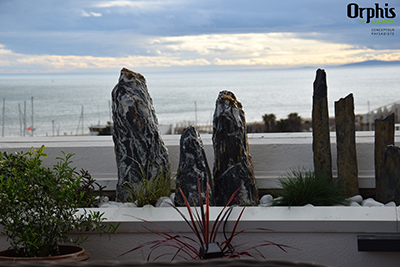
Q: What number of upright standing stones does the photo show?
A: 7